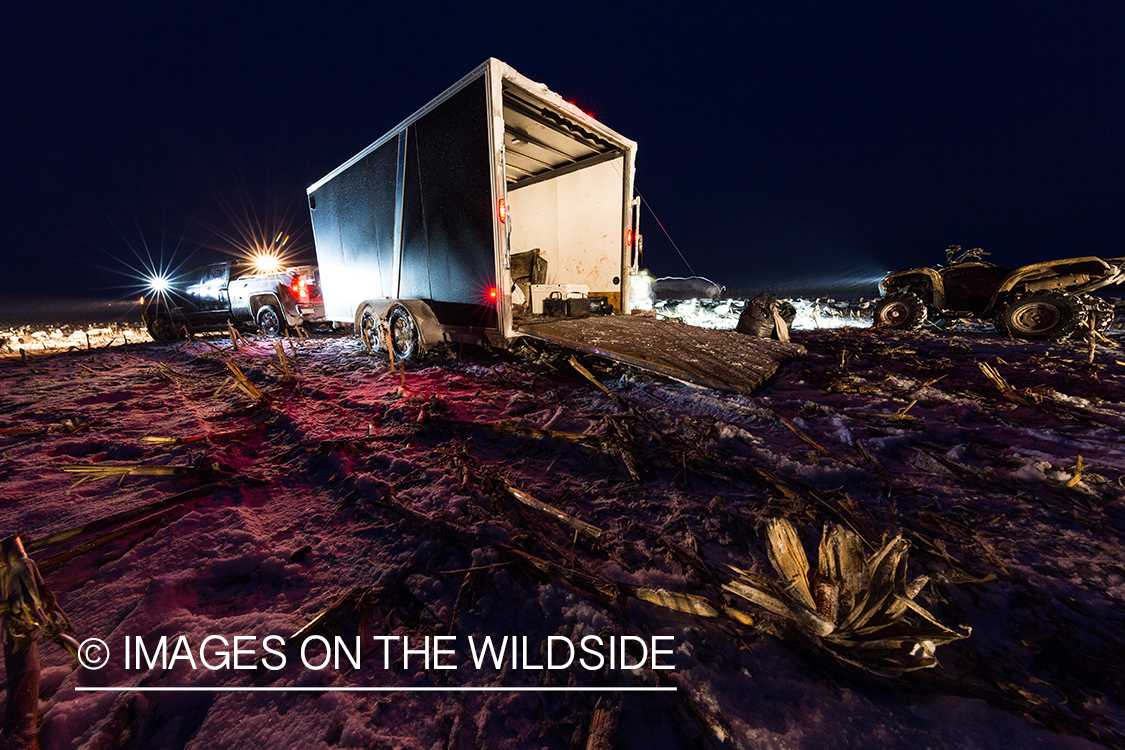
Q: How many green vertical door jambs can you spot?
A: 0